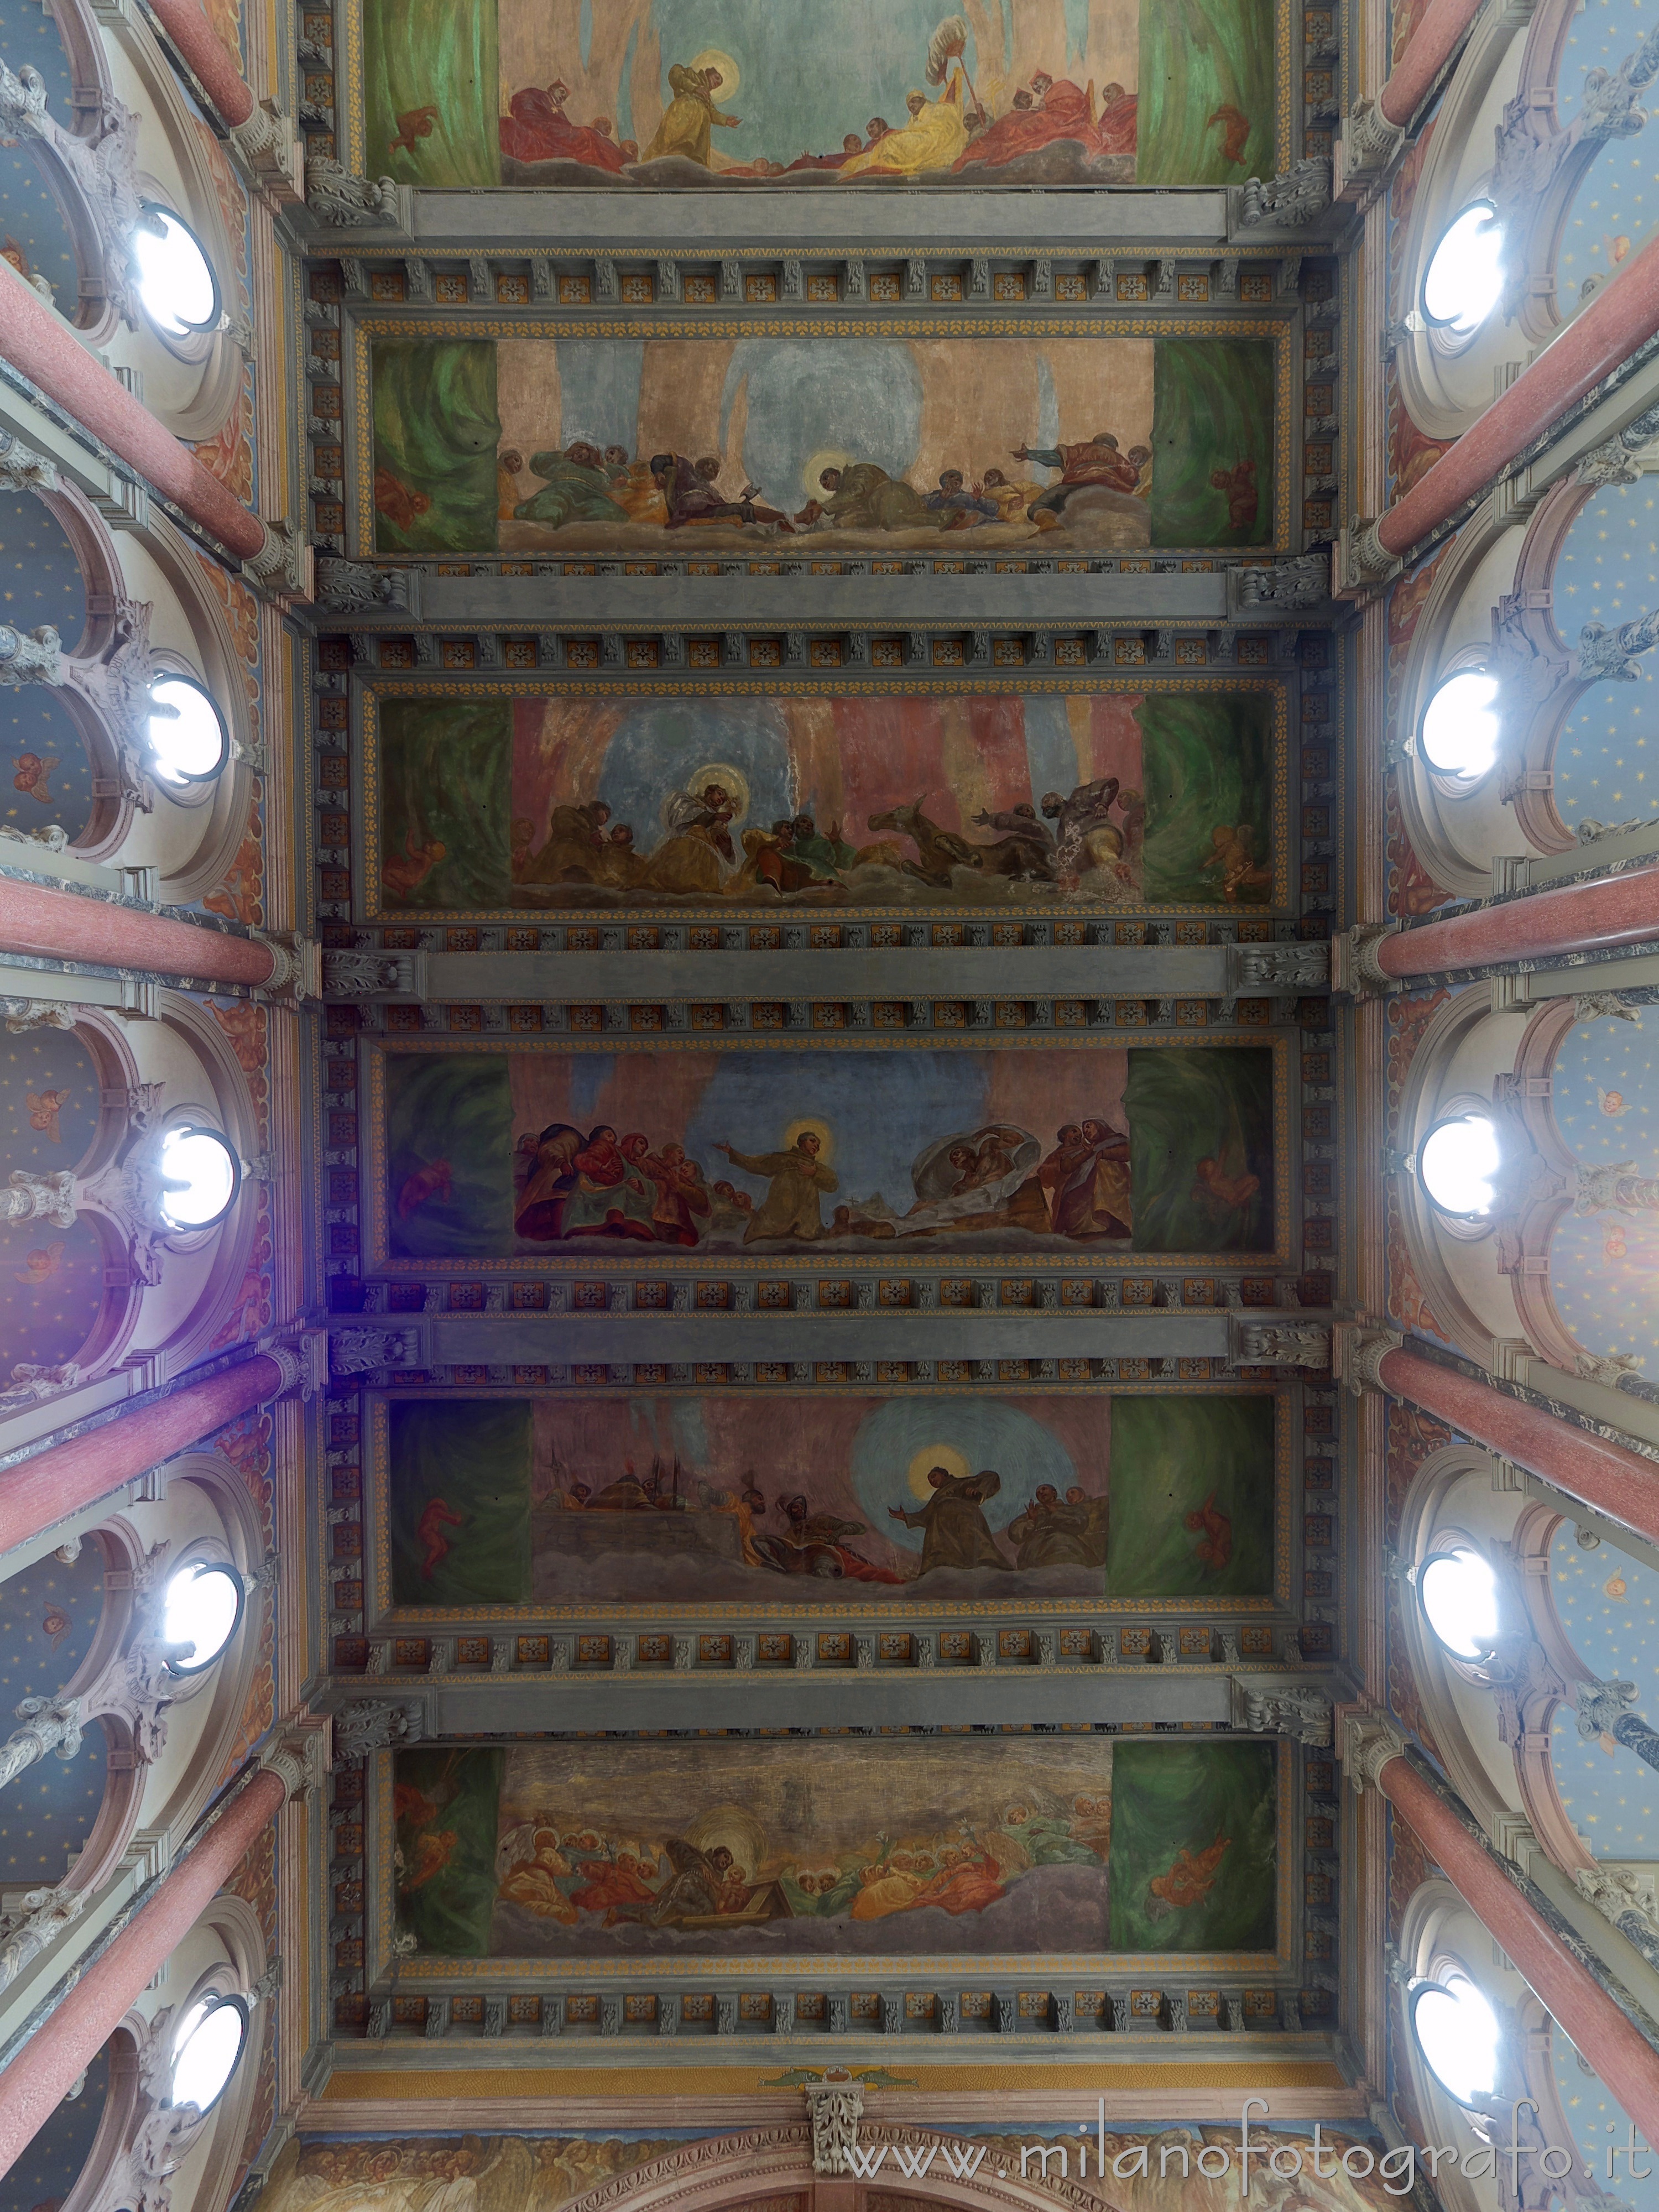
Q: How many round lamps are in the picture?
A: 10